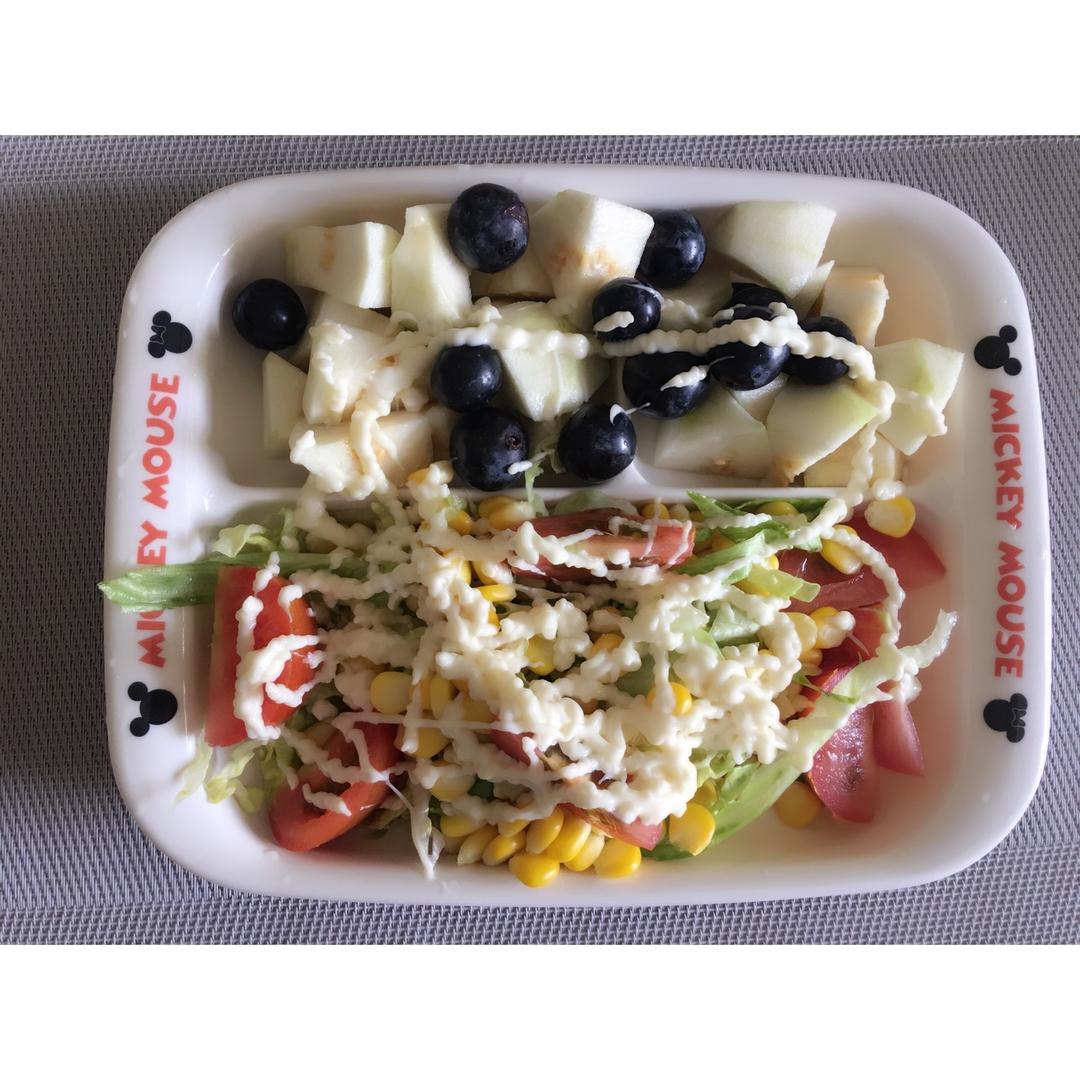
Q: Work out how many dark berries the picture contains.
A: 11